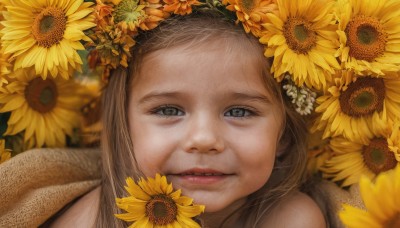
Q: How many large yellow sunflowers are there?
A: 8